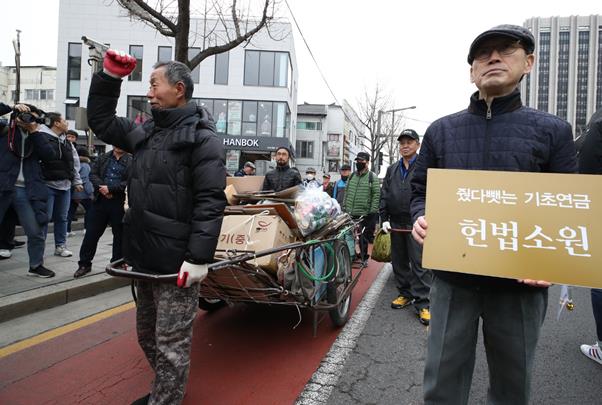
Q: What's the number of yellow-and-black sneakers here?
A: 2